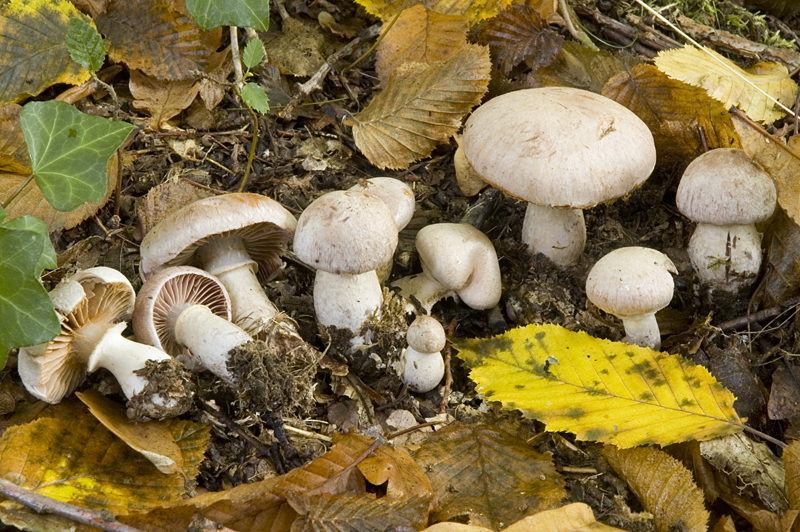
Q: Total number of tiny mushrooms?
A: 1